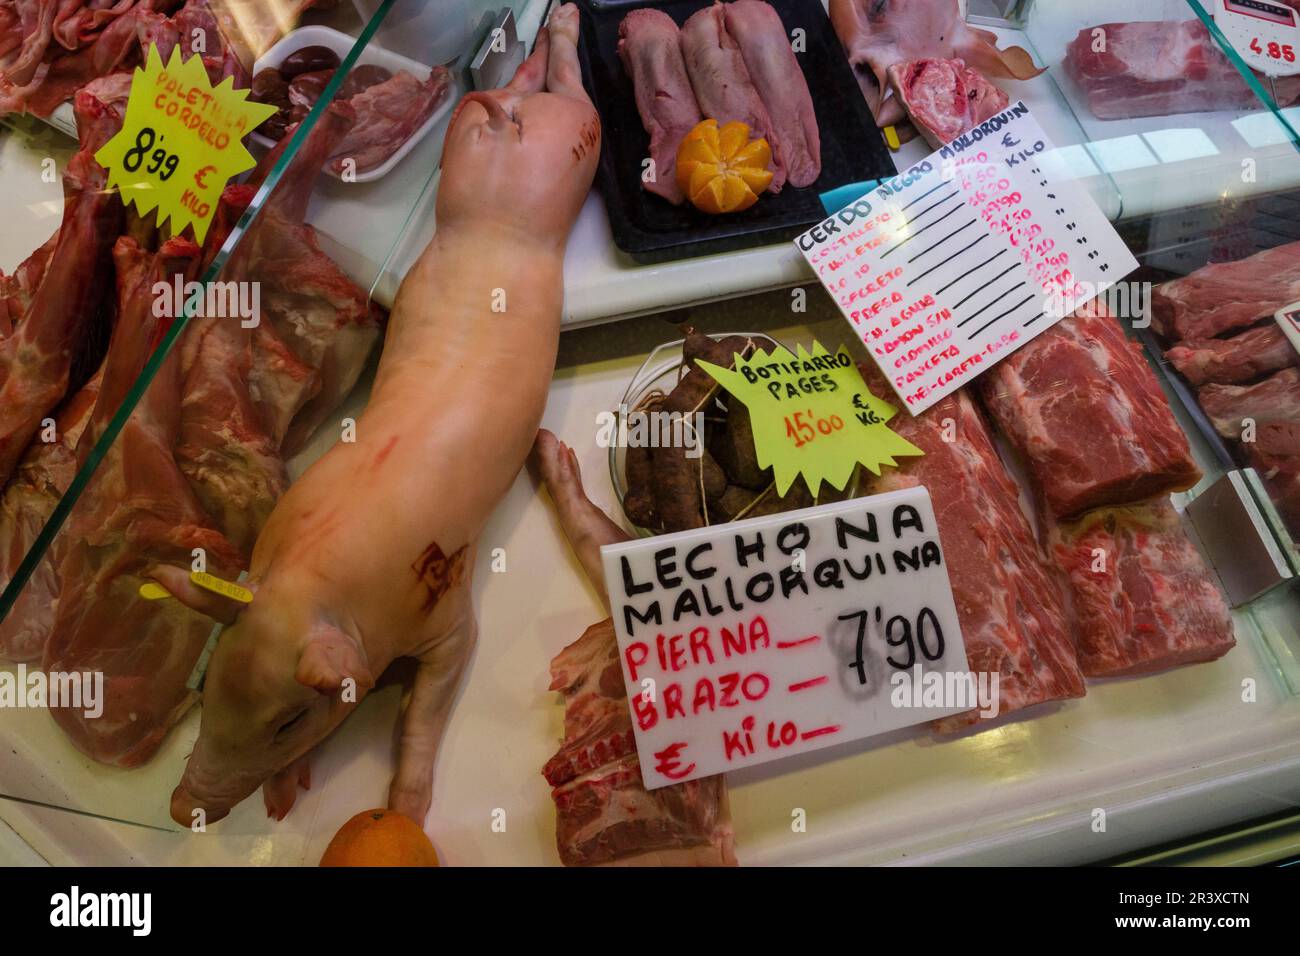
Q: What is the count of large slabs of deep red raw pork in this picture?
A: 3